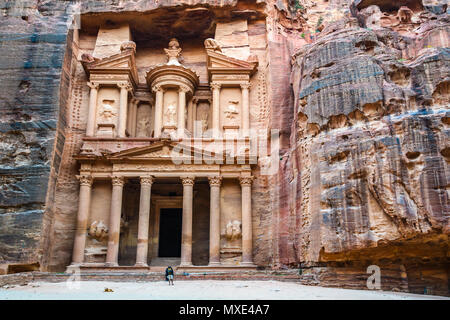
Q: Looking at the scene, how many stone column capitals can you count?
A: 12